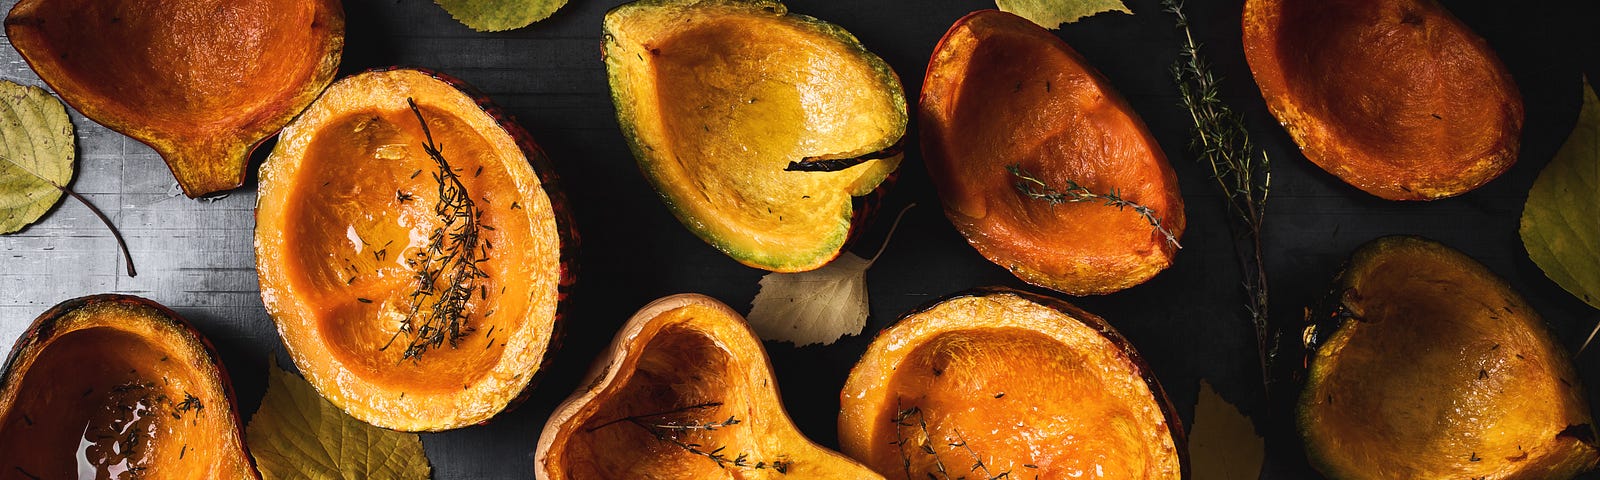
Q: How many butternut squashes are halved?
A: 1